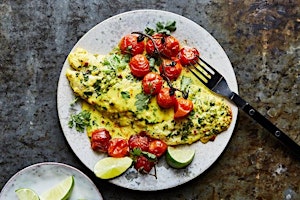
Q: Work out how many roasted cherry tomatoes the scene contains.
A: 14